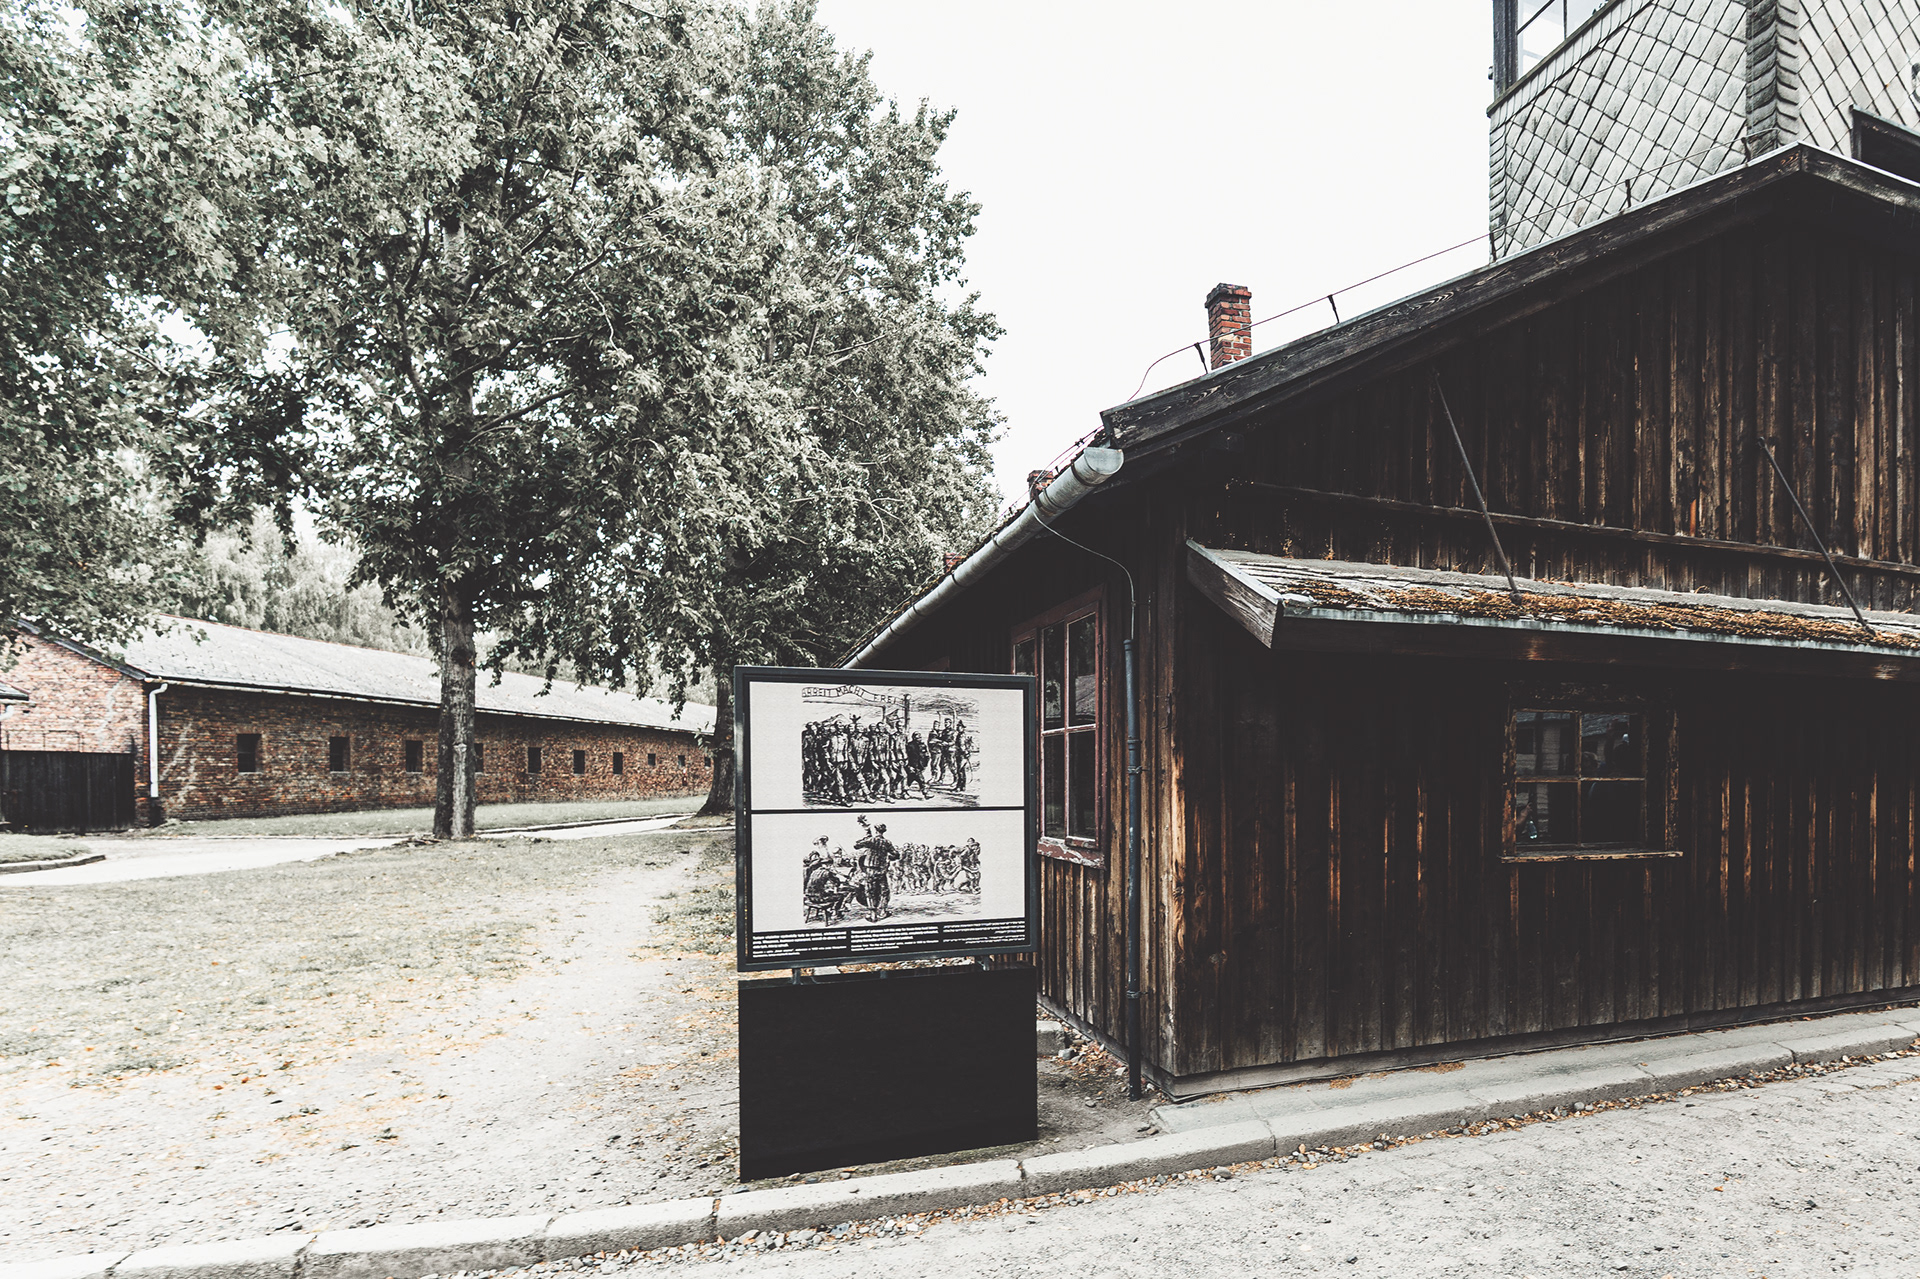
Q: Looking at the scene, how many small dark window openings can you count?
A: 10